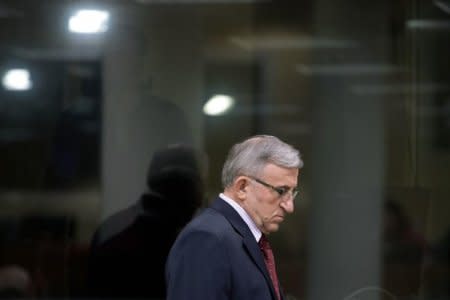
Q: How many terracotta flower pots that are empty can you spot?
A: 0